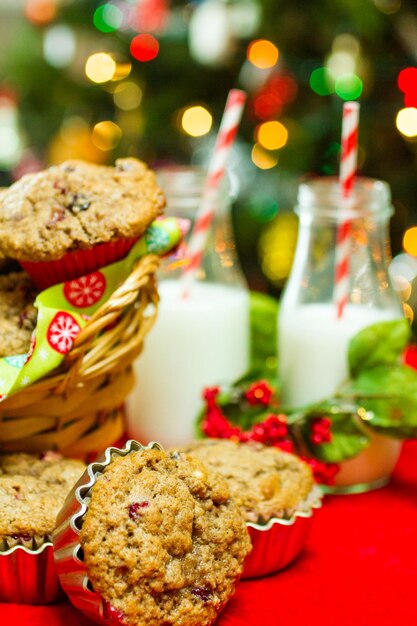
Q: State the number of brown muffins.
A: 5